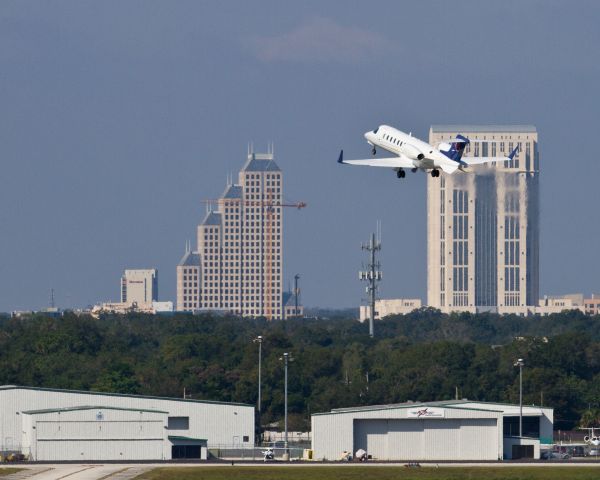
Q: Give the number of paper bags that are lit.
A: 0